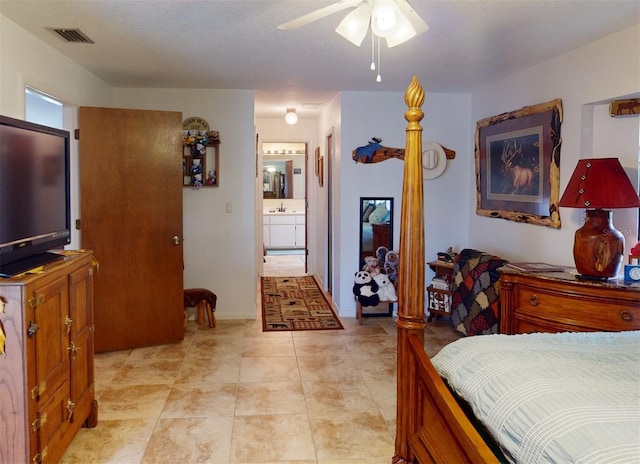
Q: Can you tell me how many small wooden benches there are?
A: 2